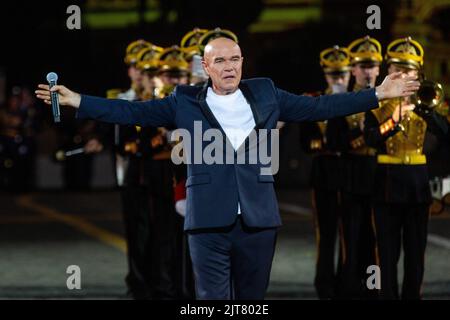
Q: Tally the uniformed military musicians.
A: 8